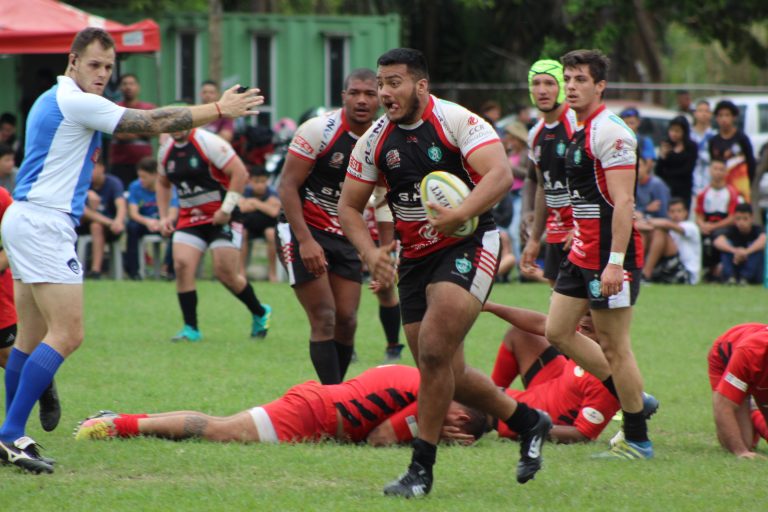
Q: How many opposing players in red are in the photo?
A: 4